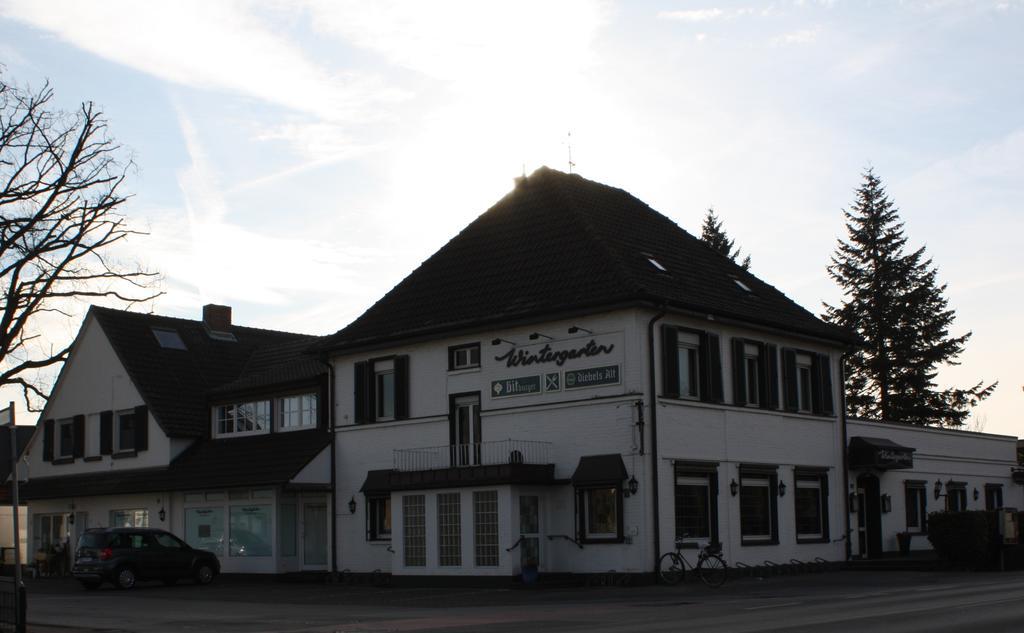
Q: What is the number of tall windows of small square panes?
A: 3